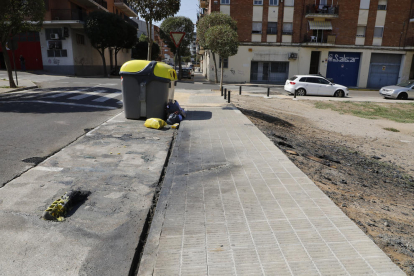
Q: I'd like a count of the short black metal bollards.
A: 6